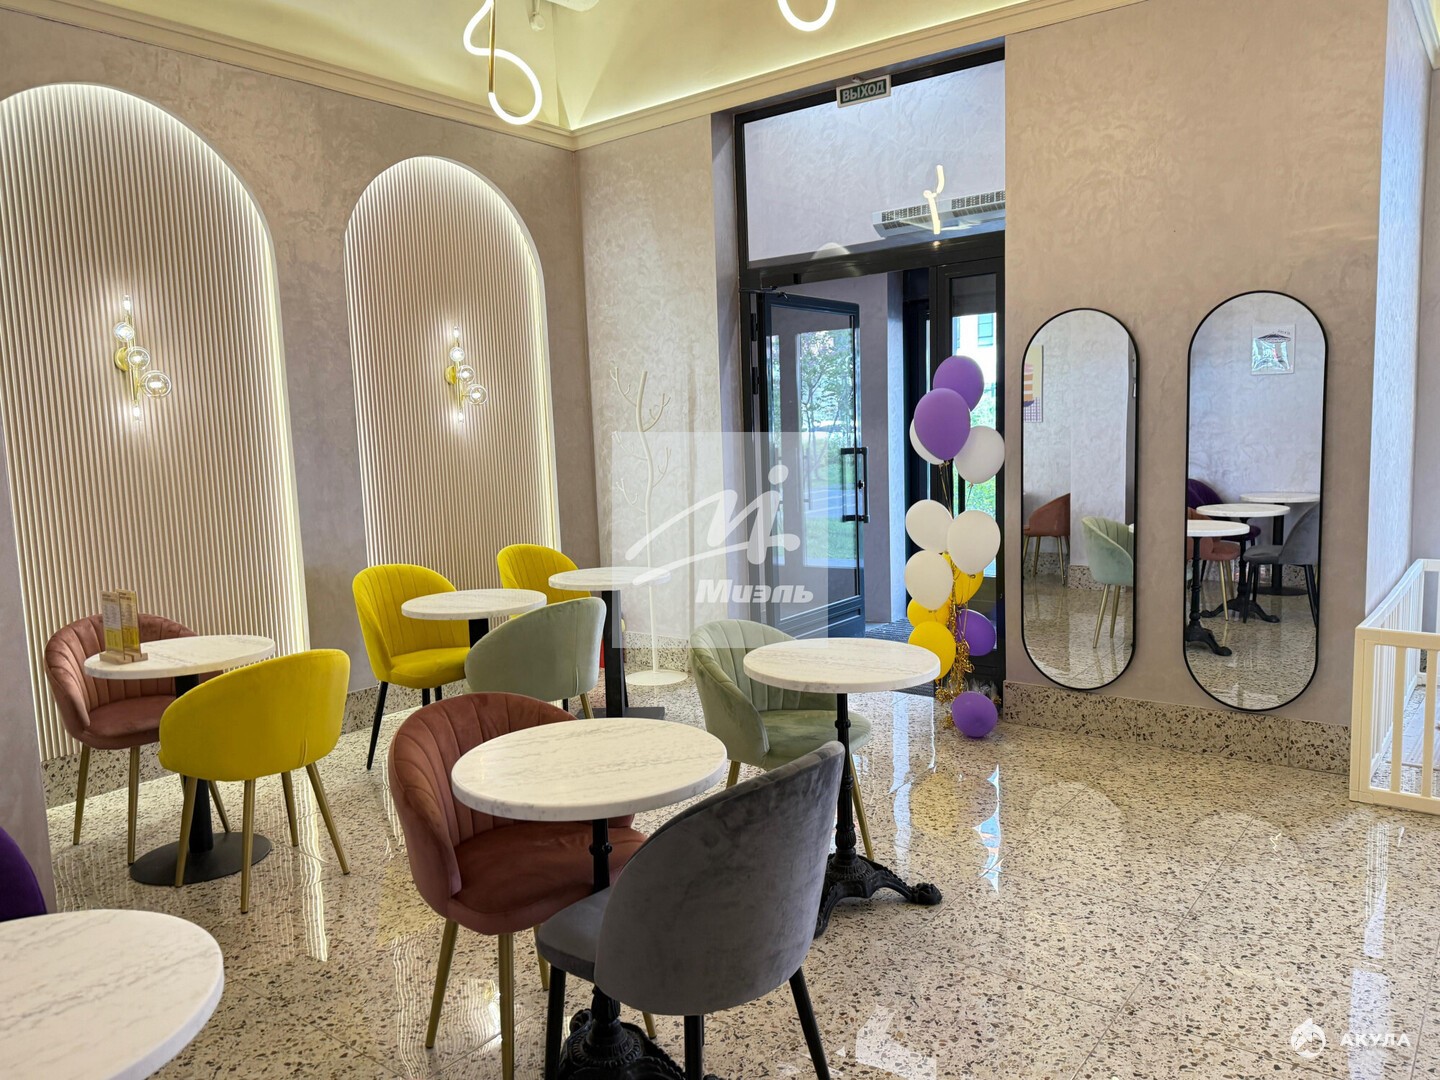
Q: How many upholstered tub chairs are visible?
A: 9